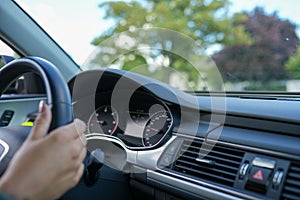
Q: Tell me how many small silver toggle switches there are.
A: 2